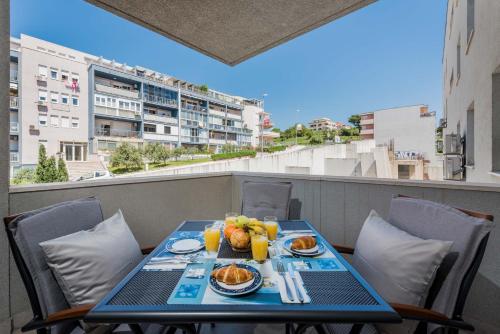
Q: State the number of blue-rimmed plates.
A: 3